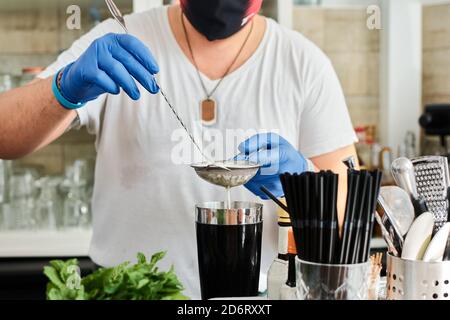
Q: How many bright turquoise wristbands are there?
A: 1